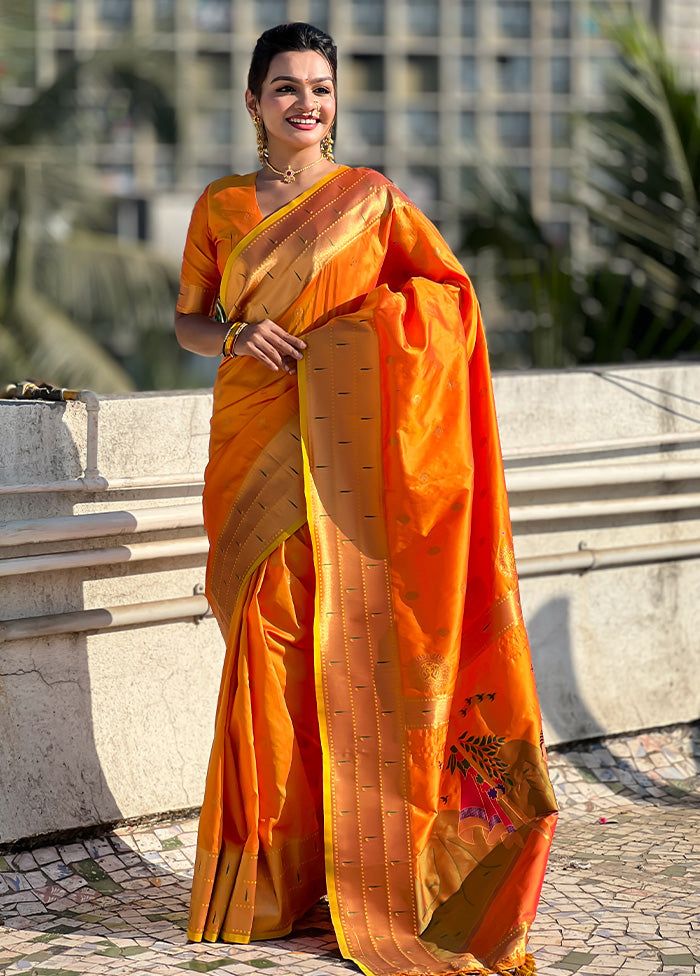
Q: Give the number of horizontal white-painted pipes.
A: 4